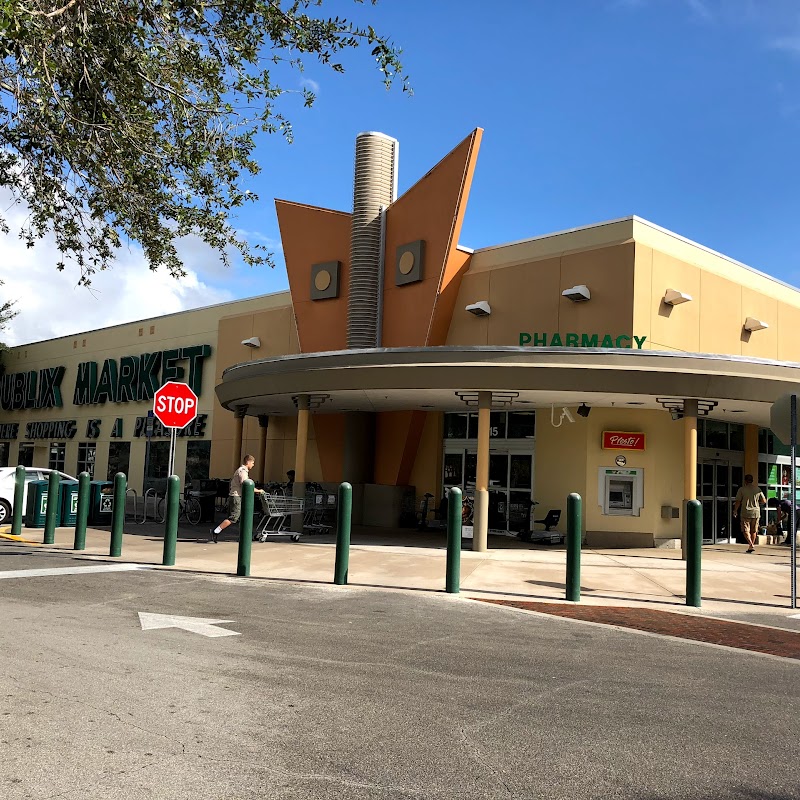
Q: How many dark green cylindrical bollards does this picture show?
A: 10